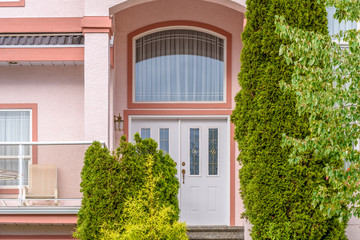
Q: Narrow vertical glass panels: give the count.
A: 4